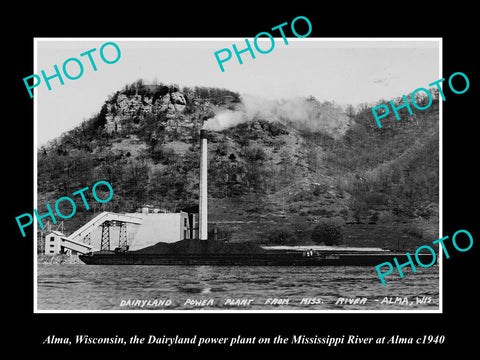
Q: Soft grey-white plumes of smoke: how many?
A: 1